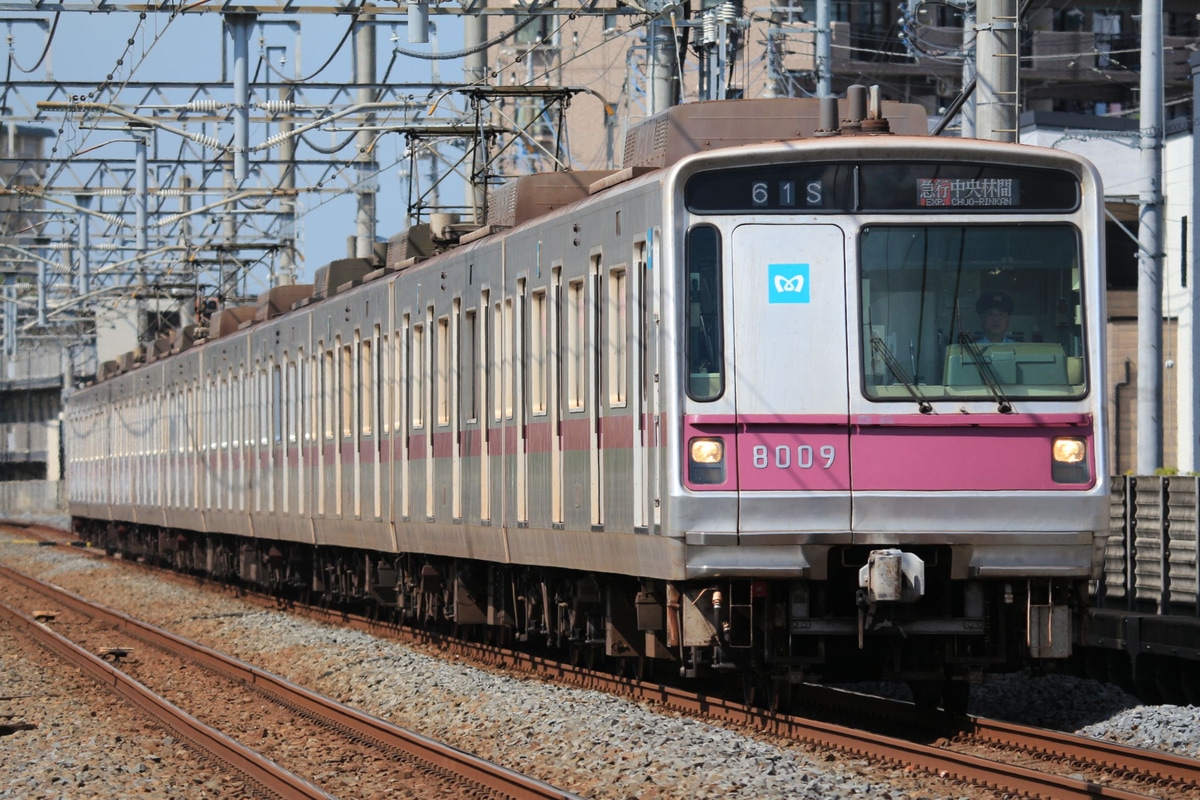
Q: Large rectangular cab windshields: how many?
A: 1